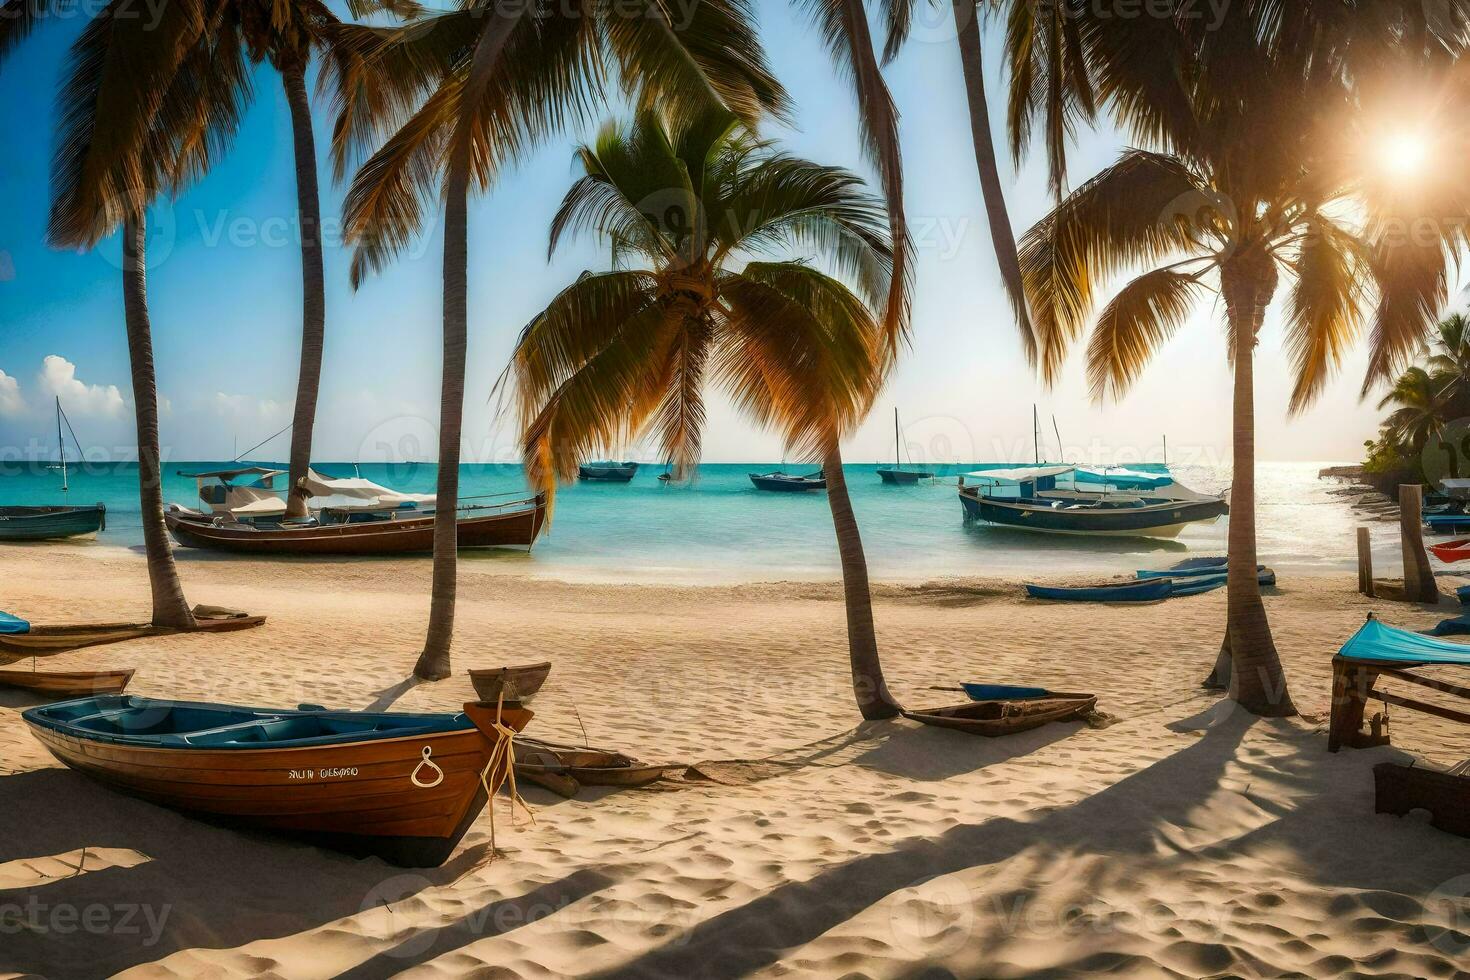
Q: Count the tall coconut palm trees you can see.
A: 5